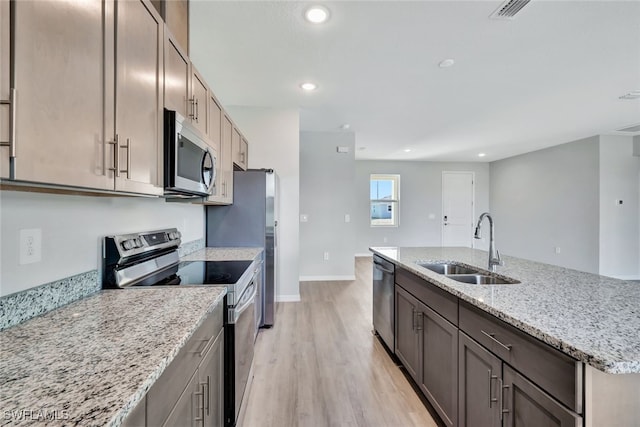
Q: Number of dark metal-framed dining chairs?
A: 0